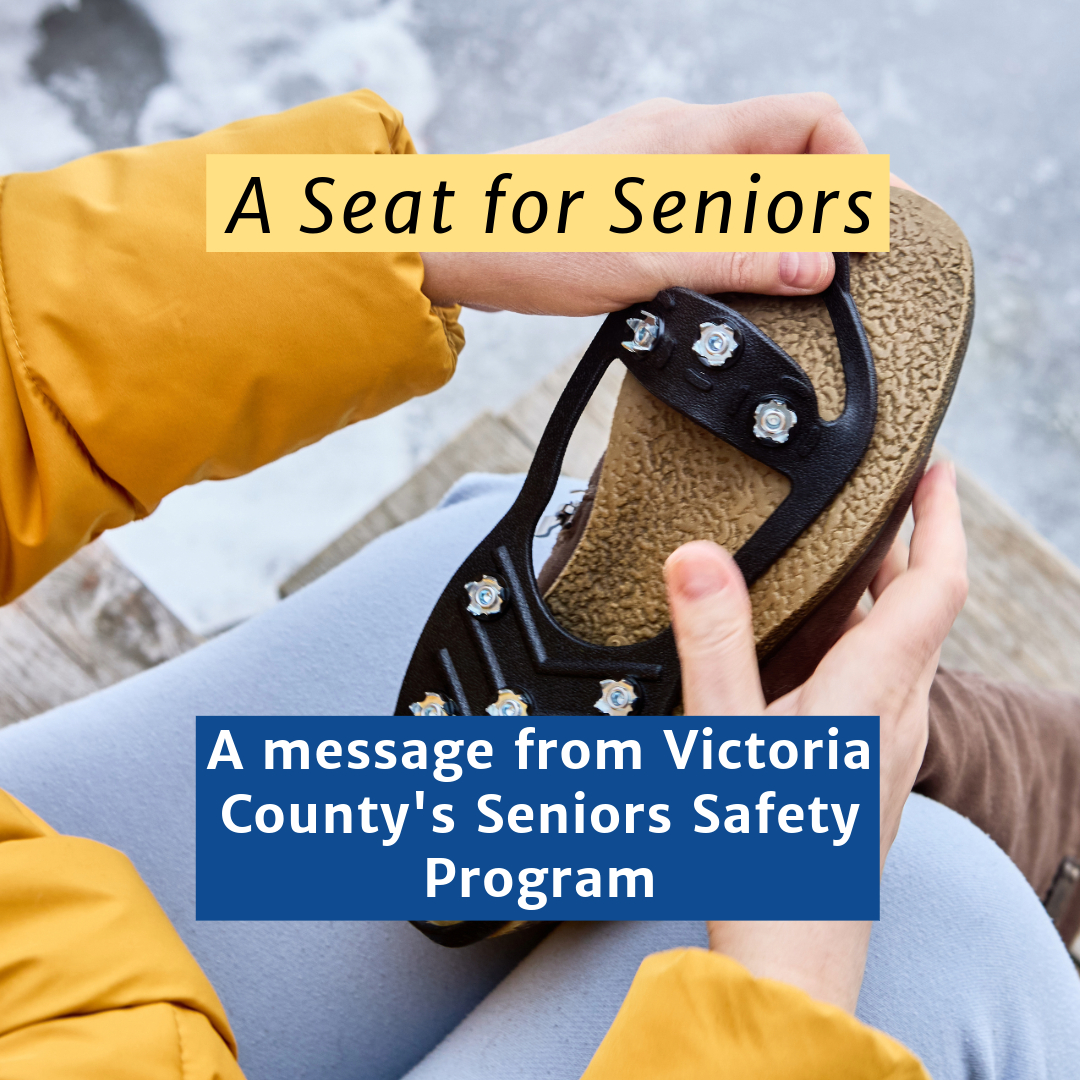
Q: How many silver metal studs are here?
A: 7